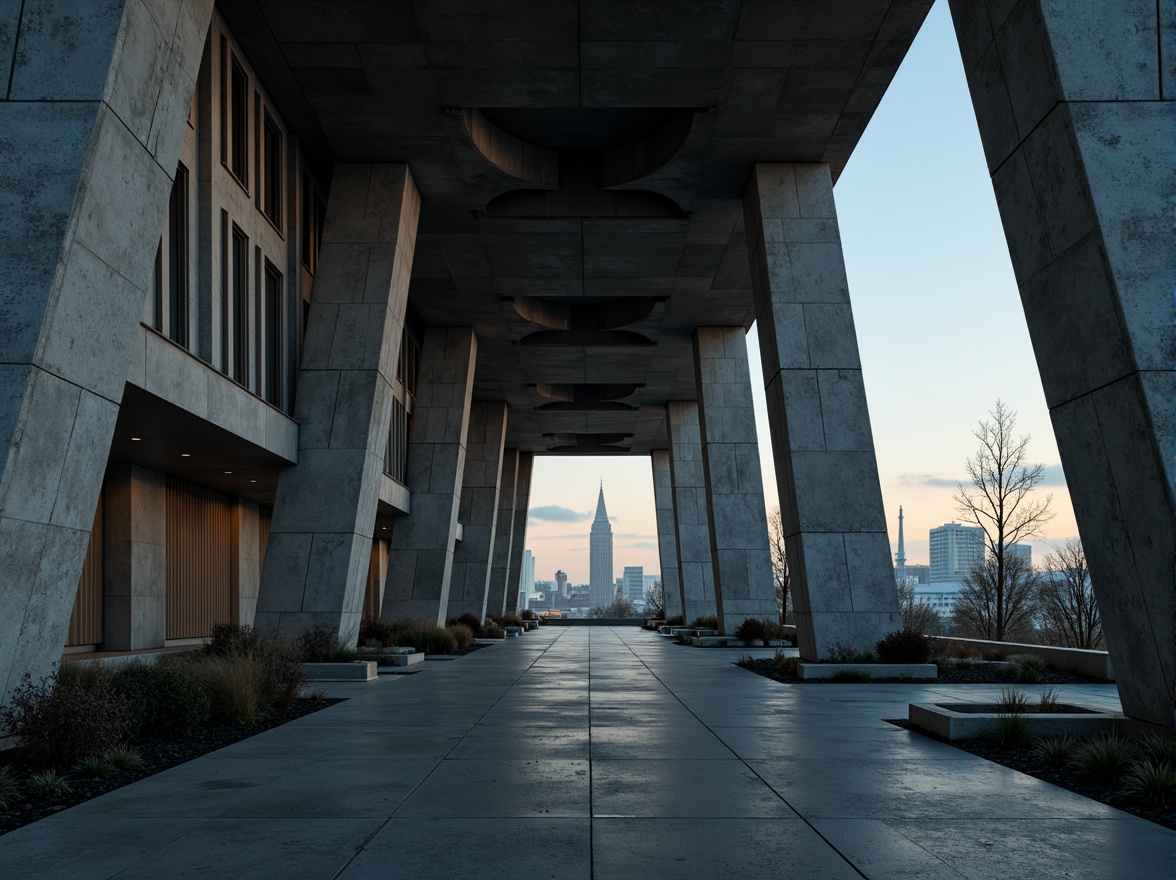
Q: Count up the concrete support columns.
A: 11